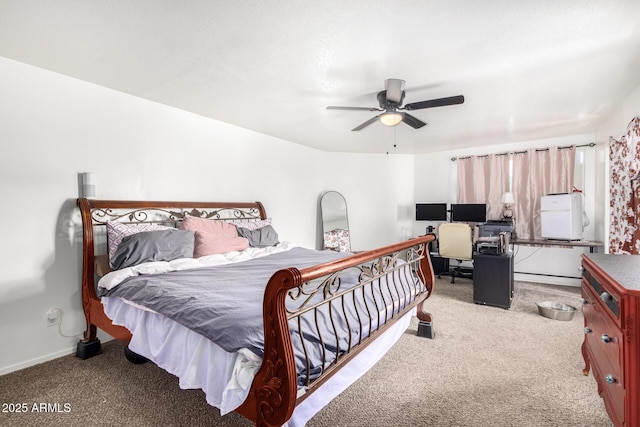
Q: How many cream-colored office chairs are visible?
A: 1